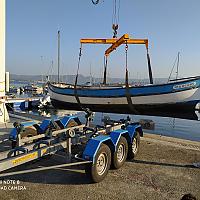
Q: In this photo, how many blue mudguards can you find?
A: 6